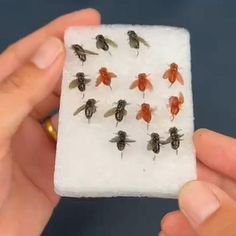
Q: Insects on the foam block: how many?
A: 14